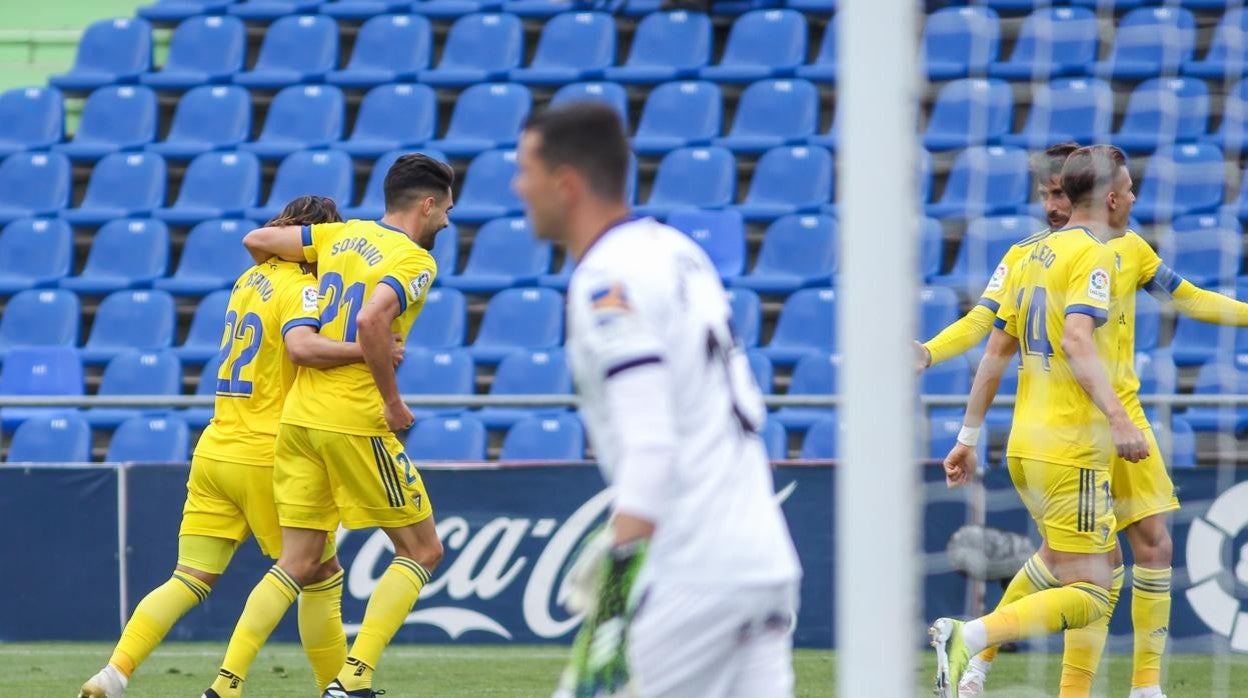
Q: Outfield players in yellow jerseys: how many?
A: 4